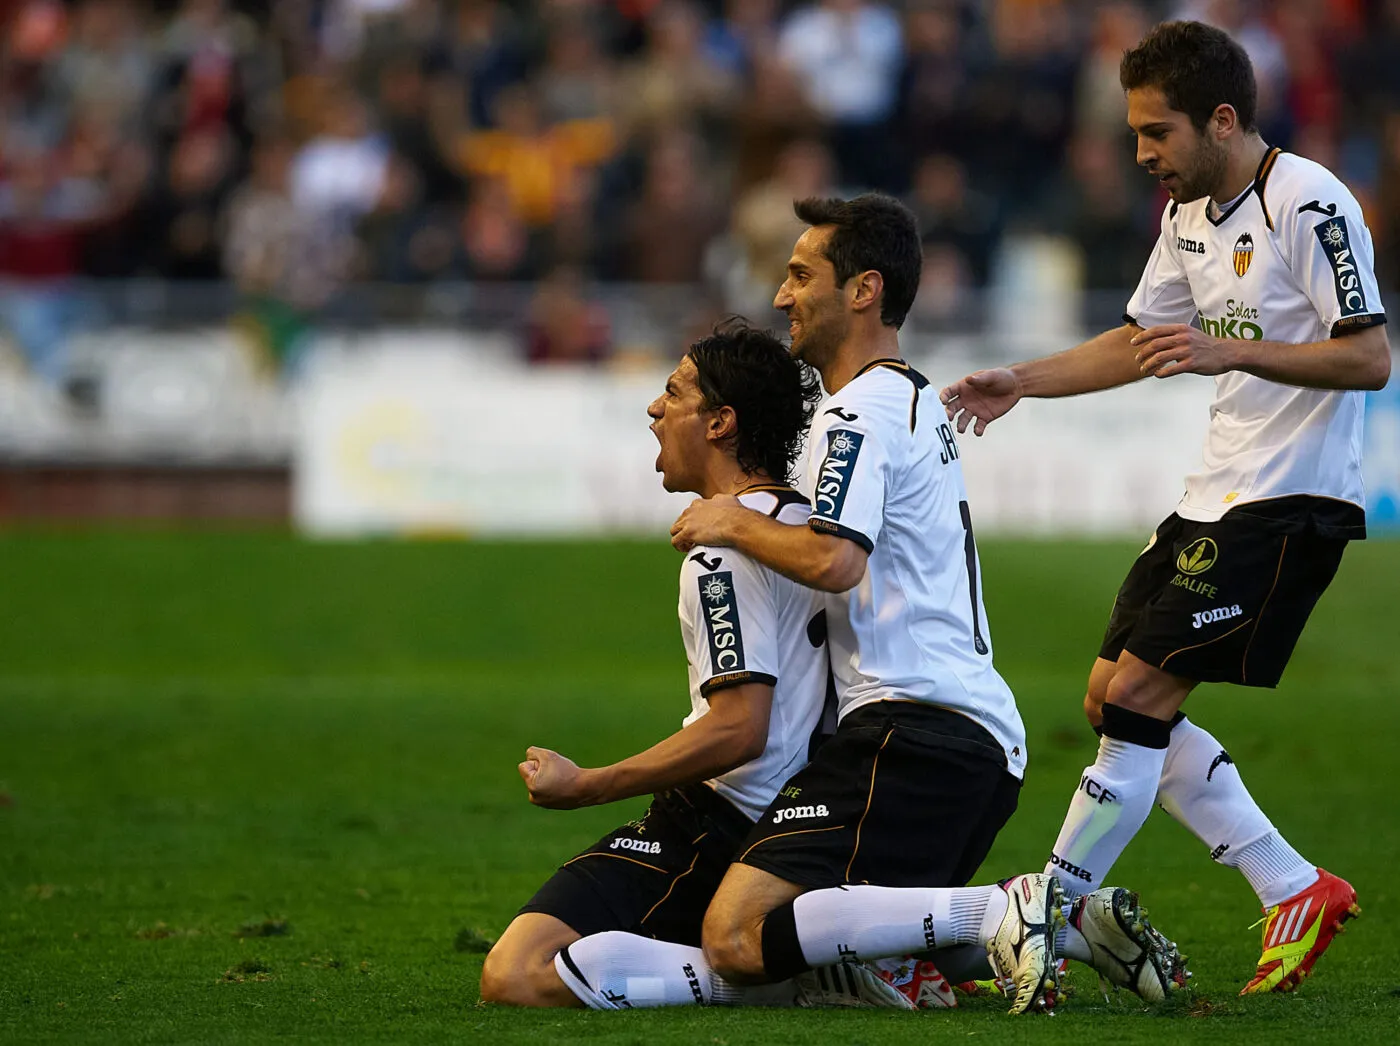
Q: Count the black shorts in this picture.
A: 3